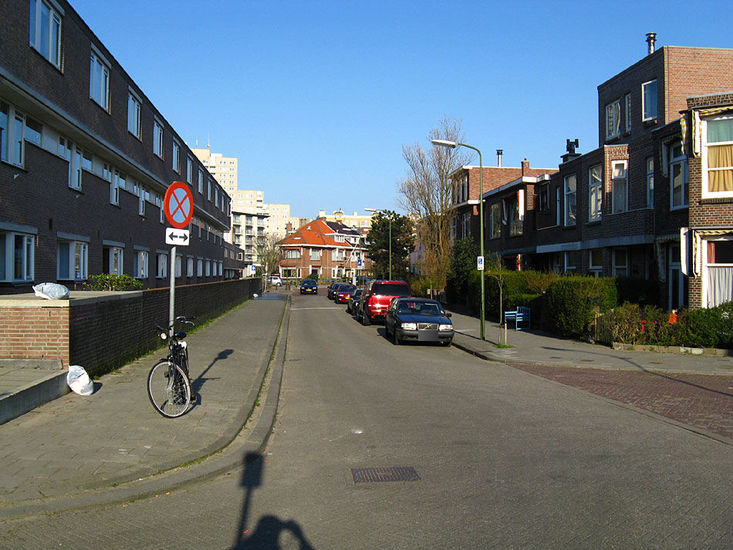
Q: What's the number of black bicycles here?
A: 1